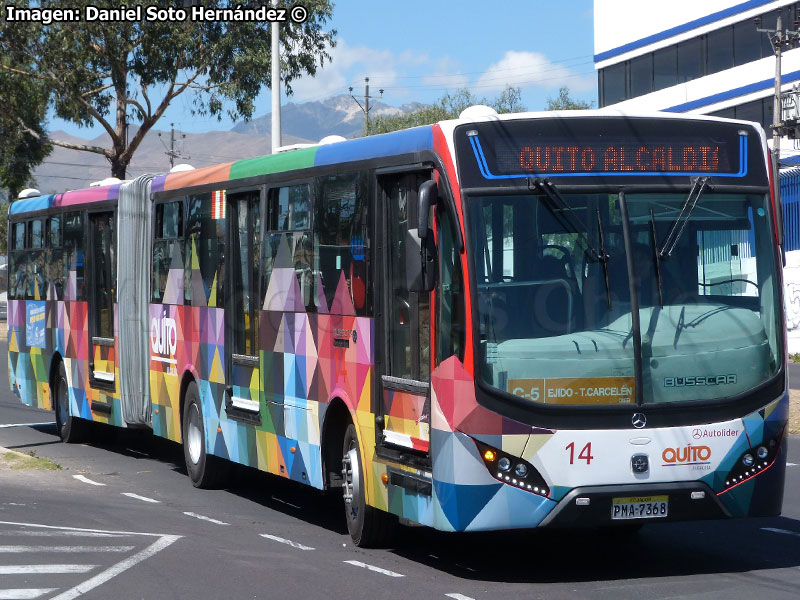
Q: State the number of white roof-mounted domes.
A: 5